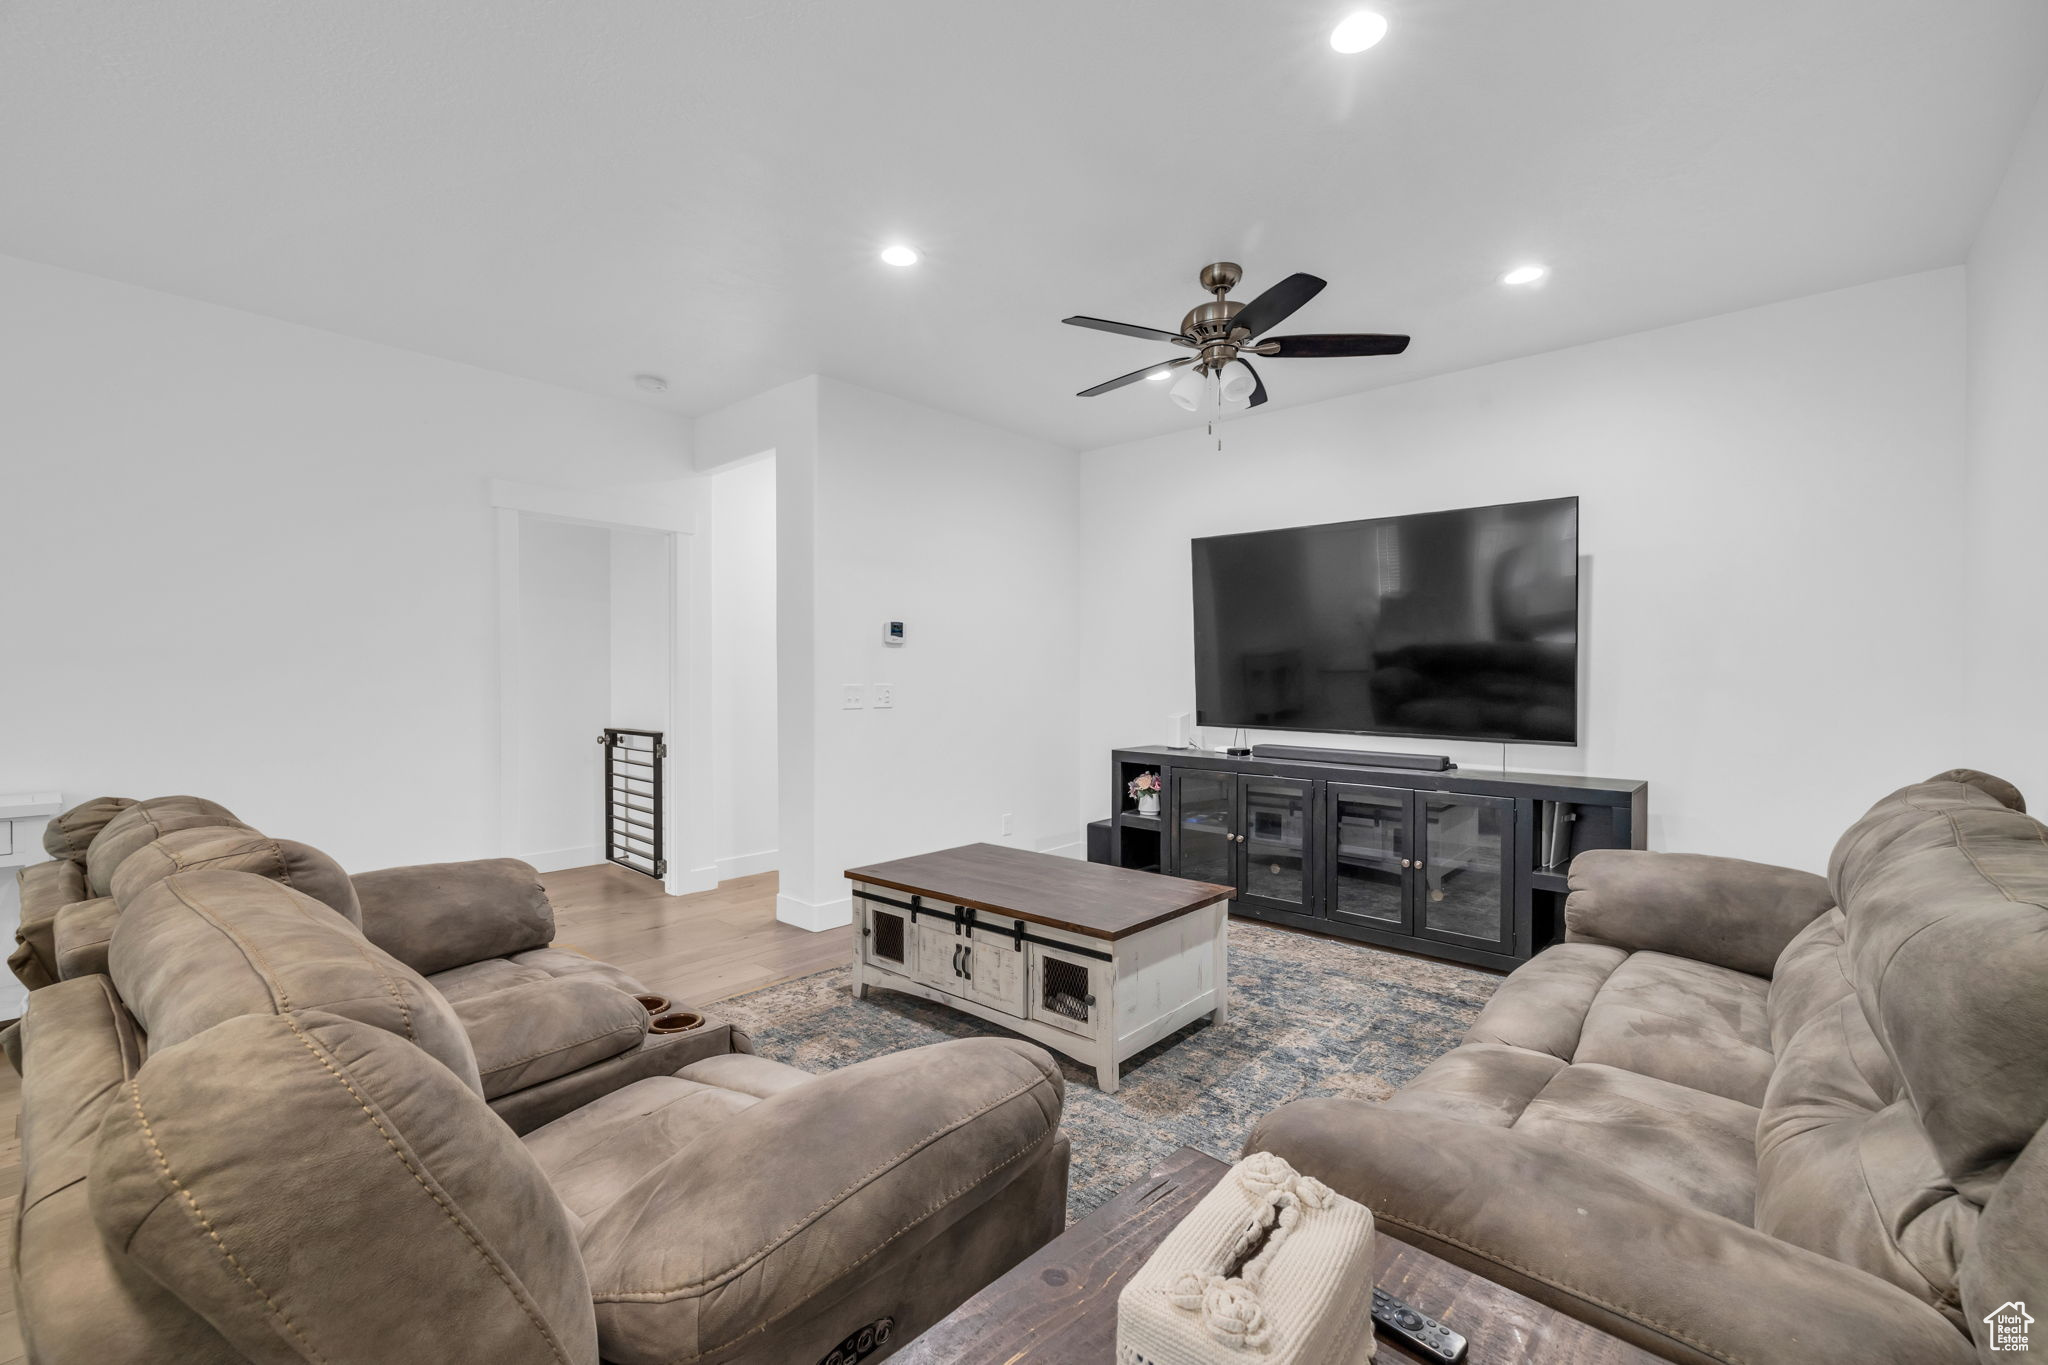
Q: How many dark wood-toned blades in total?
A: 5